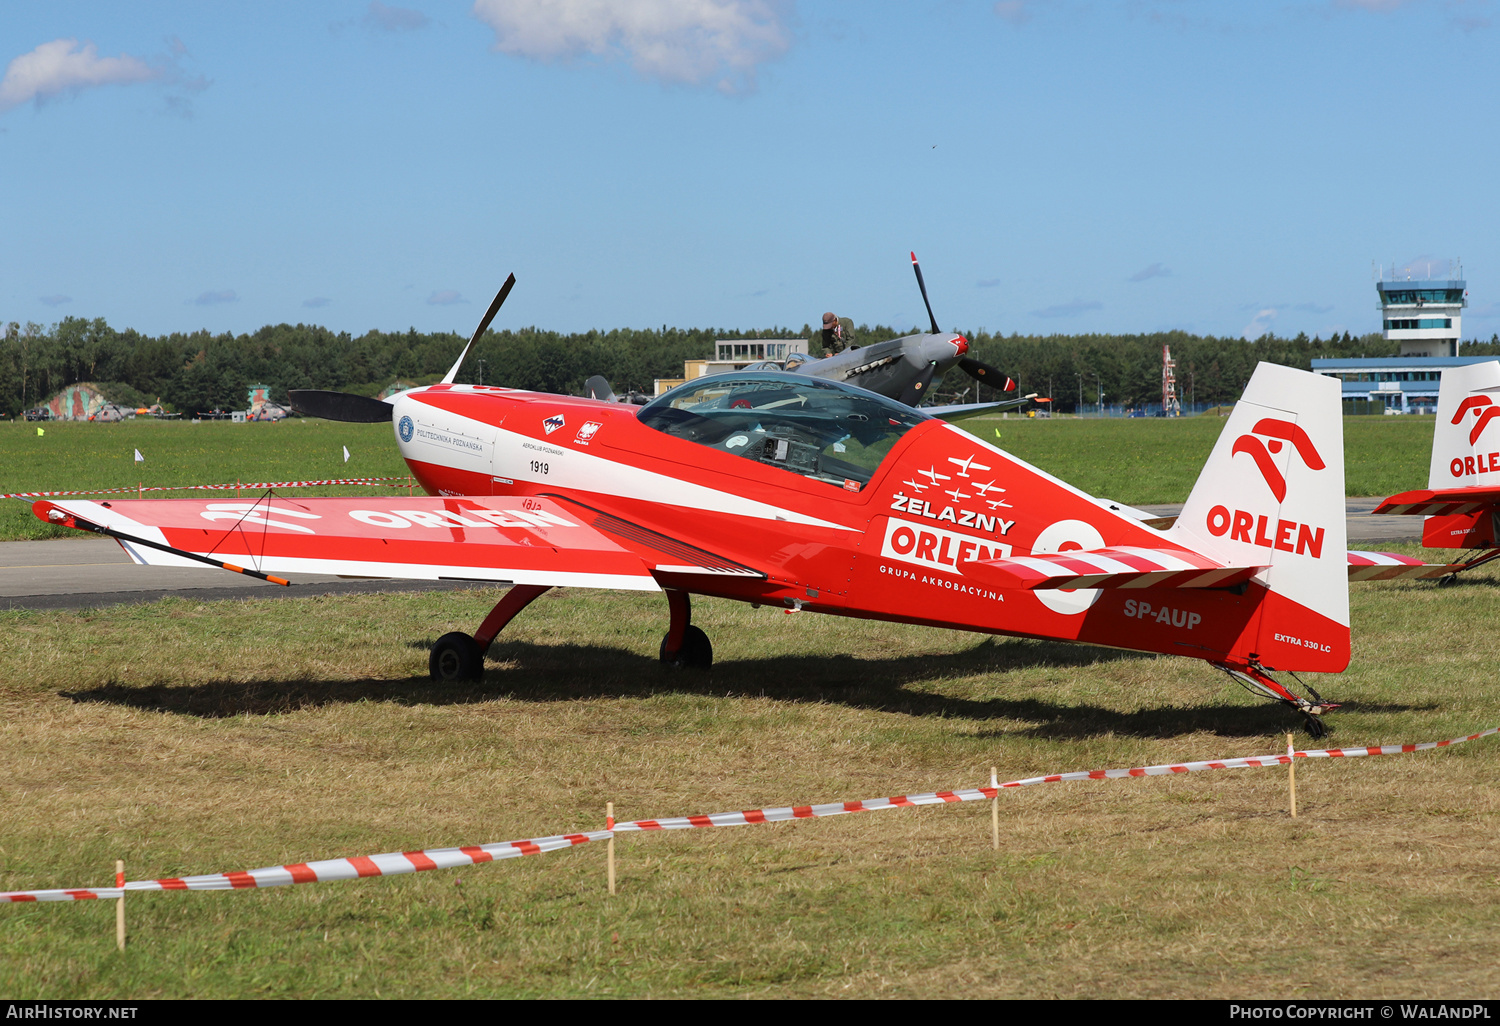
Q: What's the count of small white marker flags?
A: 2